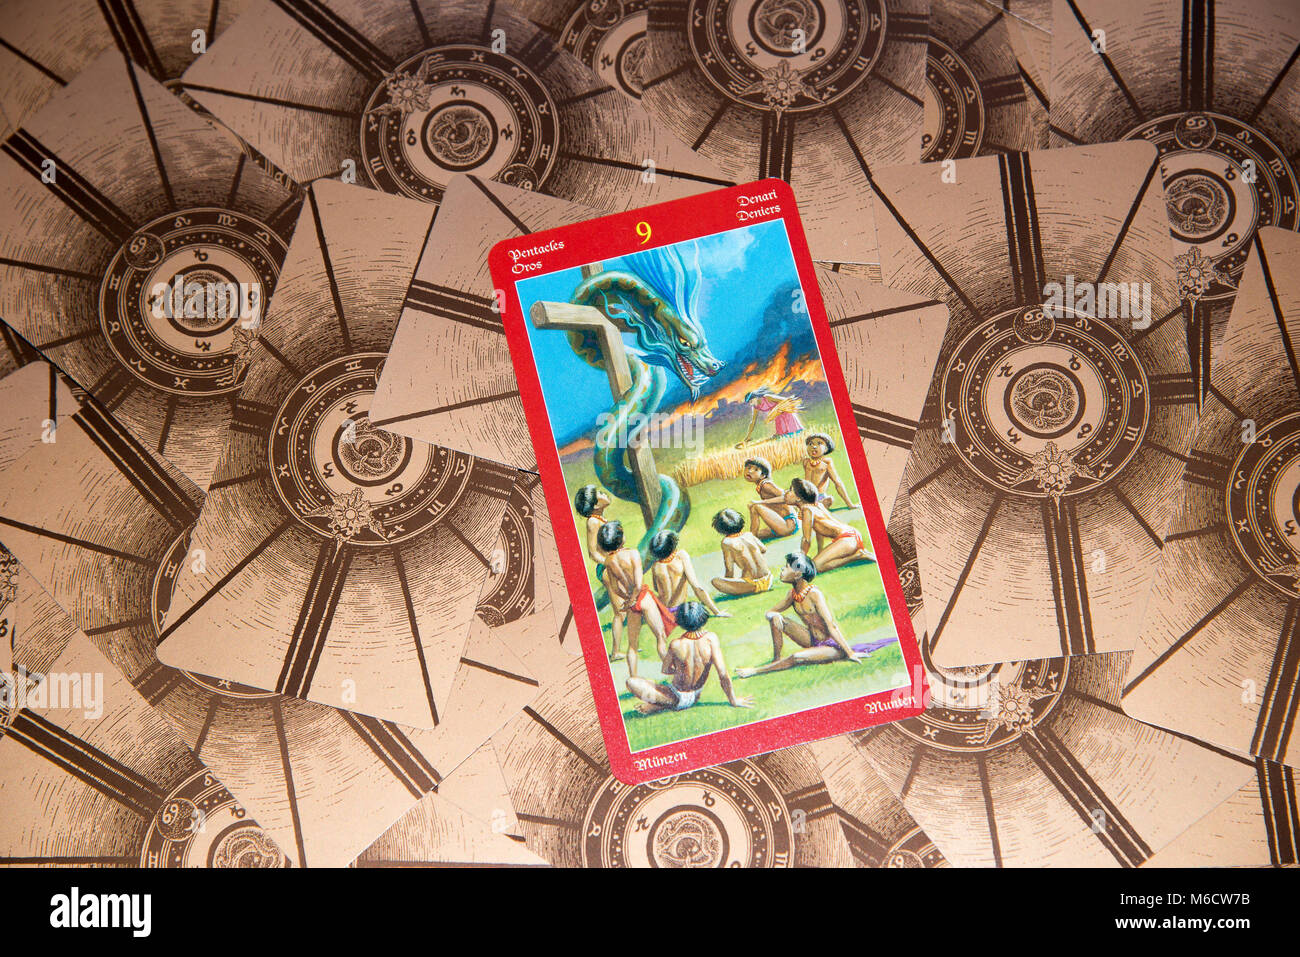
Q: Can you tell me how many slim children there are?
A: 9